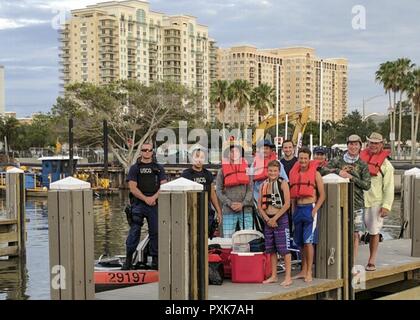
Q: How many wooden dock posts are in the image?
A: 5